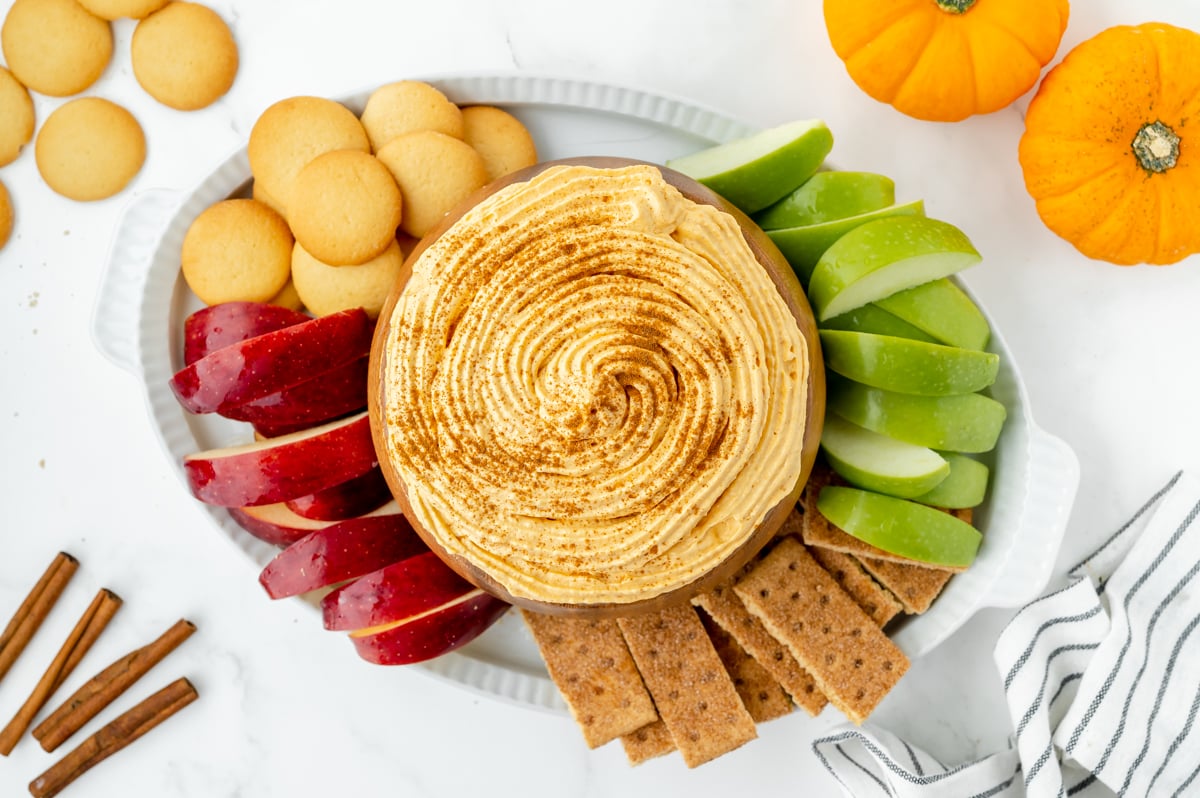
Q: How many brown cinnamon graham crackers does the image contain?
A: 9